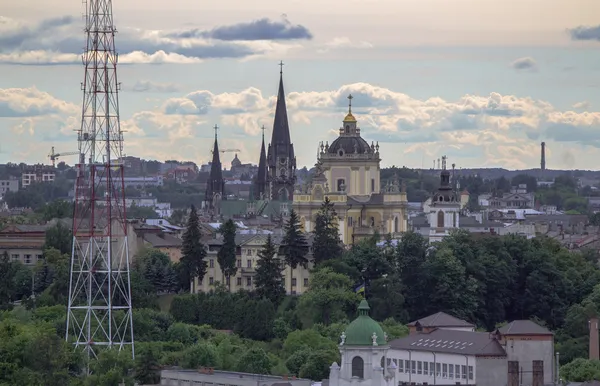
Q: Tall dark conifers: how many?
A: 5